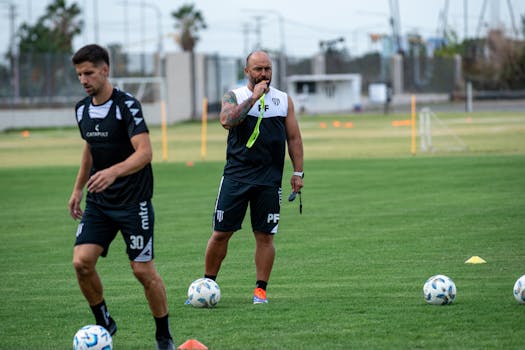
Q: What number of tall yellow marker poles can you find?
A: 3